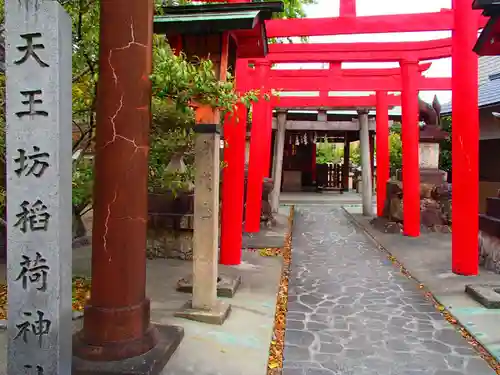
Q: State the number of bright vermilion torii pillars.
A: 6